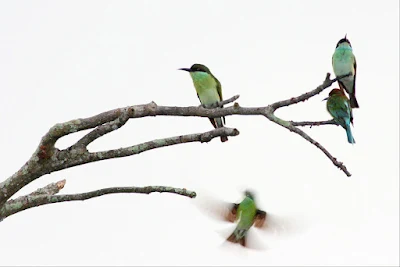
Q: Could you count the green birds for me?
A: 4